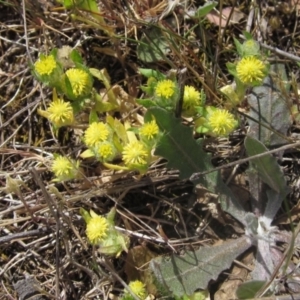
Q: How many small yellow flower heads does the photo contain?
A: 14